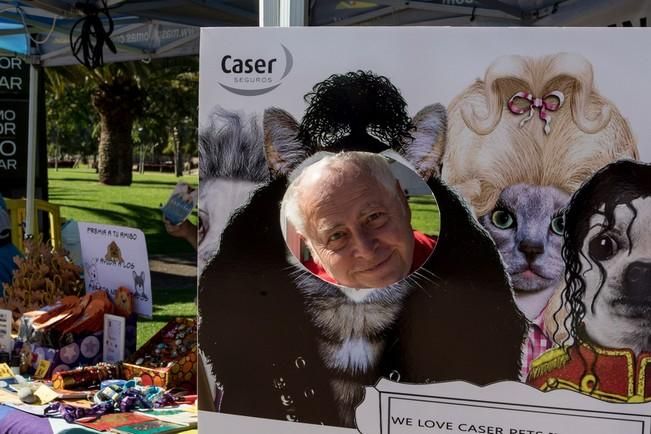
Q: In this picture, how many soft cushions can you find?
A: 0